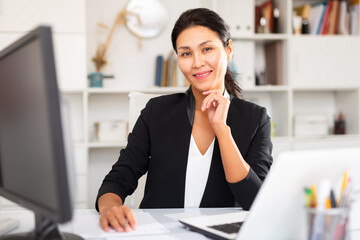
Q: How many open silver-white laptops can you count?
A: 1